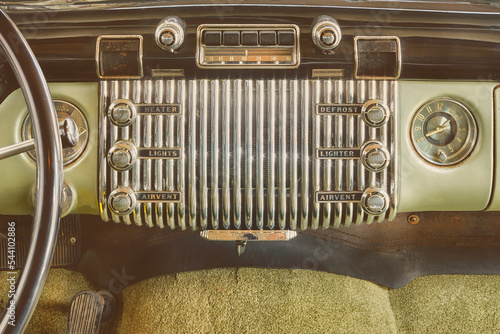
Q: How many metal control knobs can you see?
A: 8